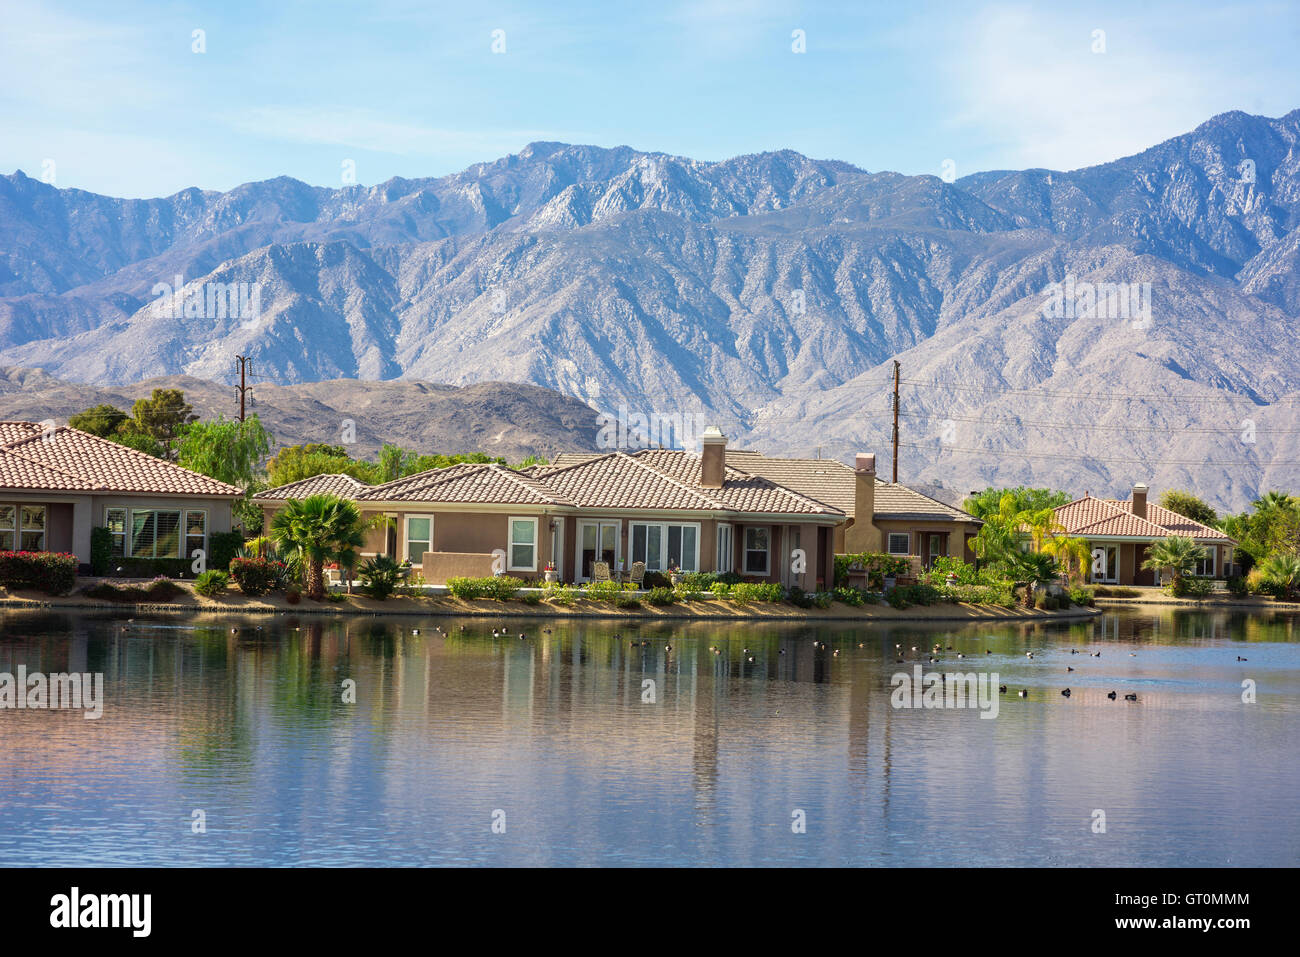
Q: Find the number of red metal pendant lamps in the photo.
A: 0